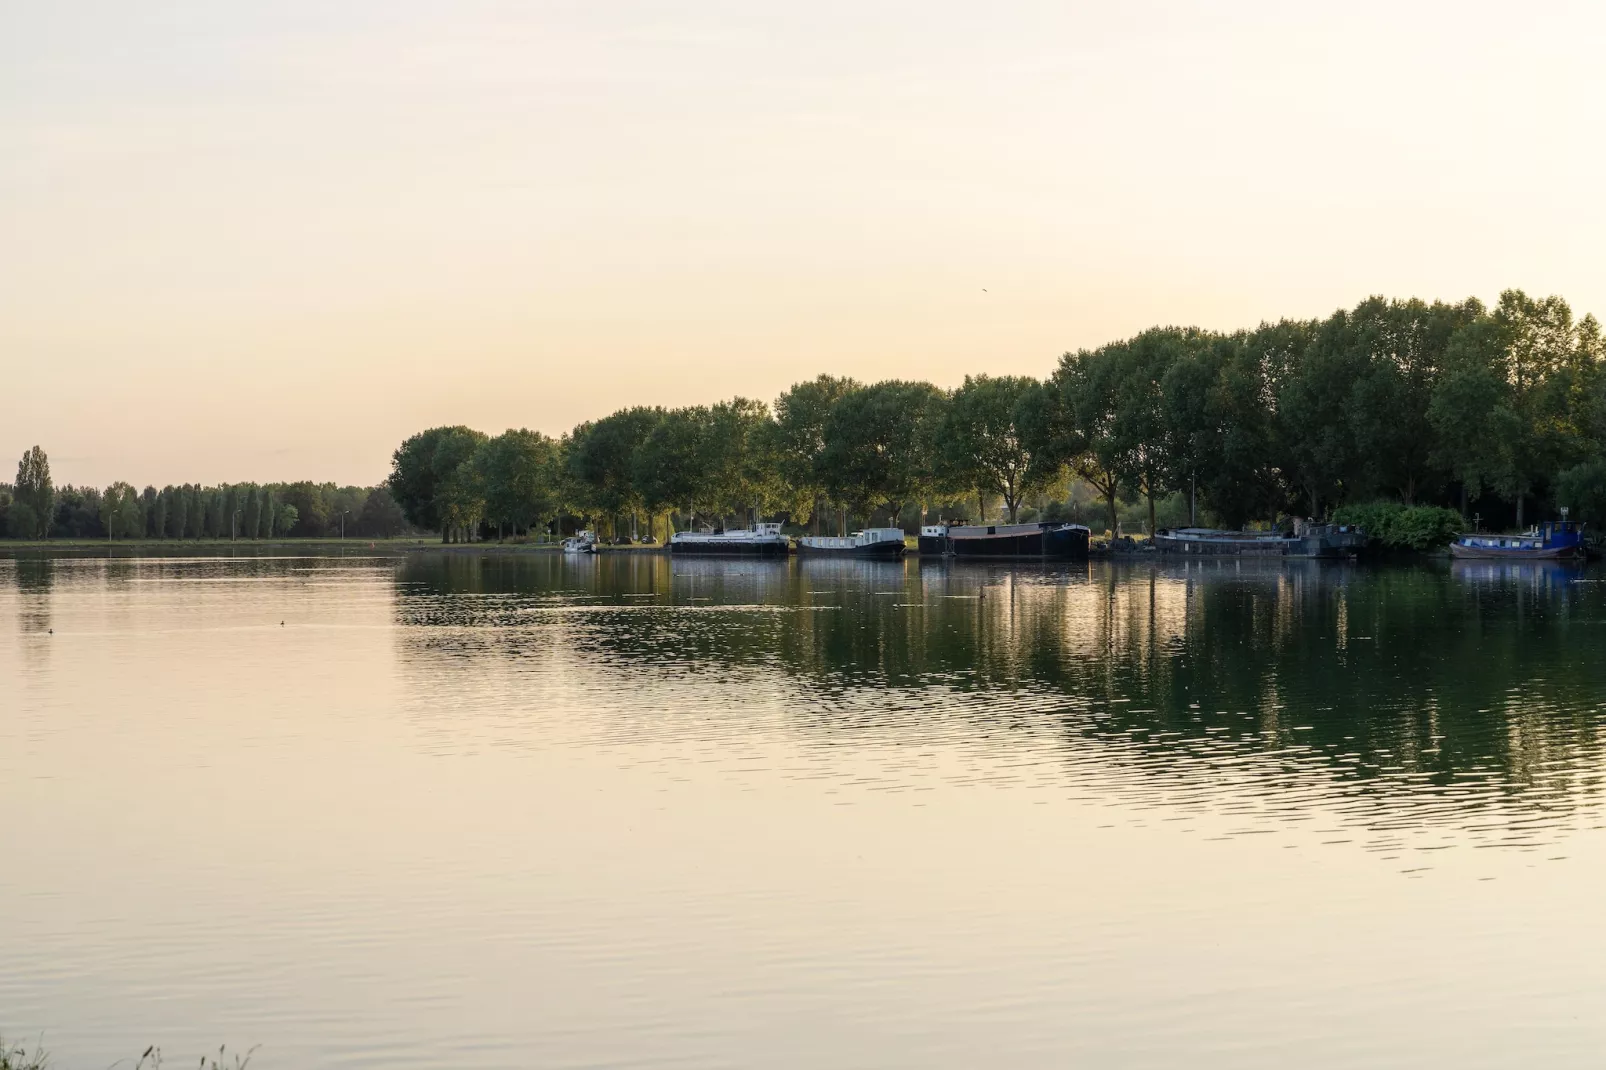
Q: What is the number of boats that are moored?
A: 6